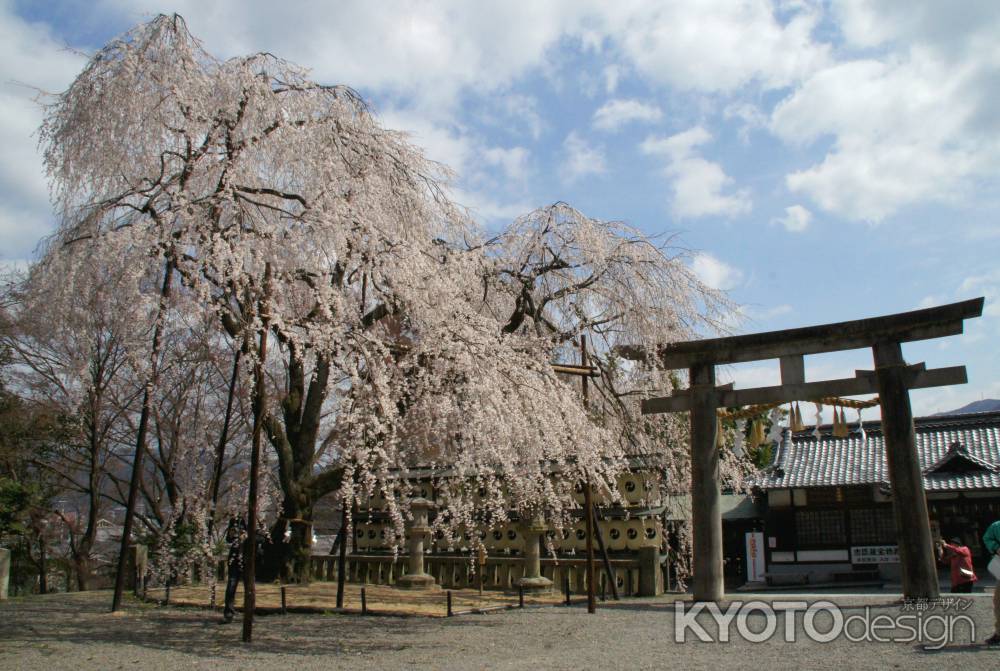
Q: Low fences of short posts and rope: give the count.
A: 1